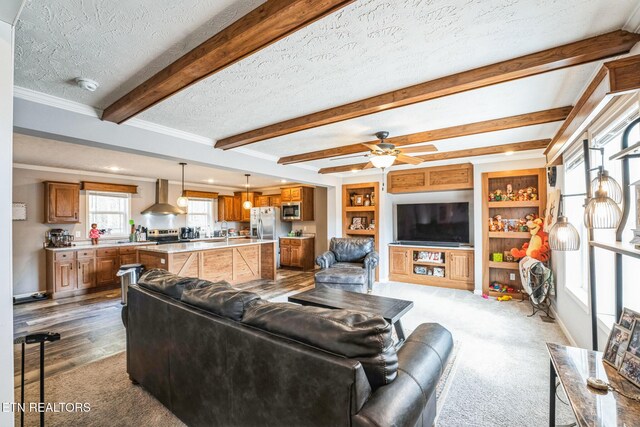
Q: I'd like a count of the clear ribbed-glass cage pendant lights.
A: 3